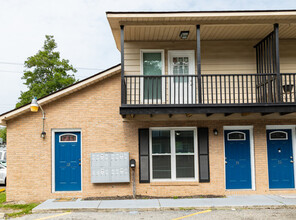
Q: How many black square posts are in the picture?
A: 3